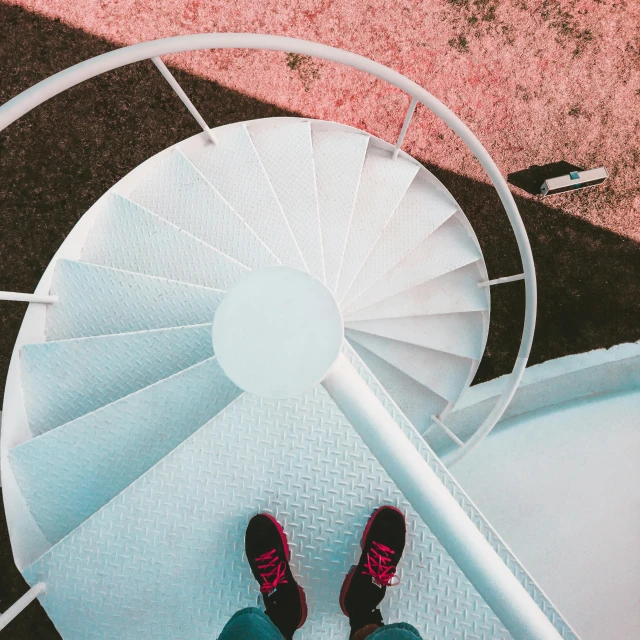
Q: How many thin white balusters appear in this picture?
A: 6